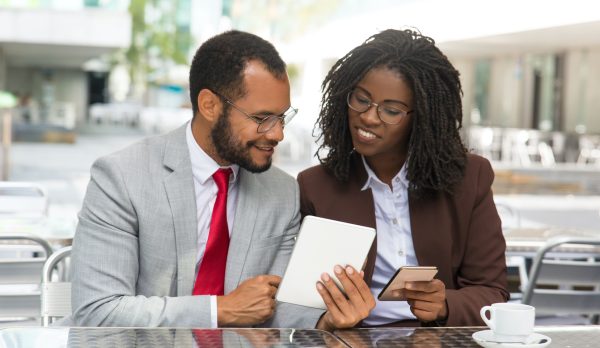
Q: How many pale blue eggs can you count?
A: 0